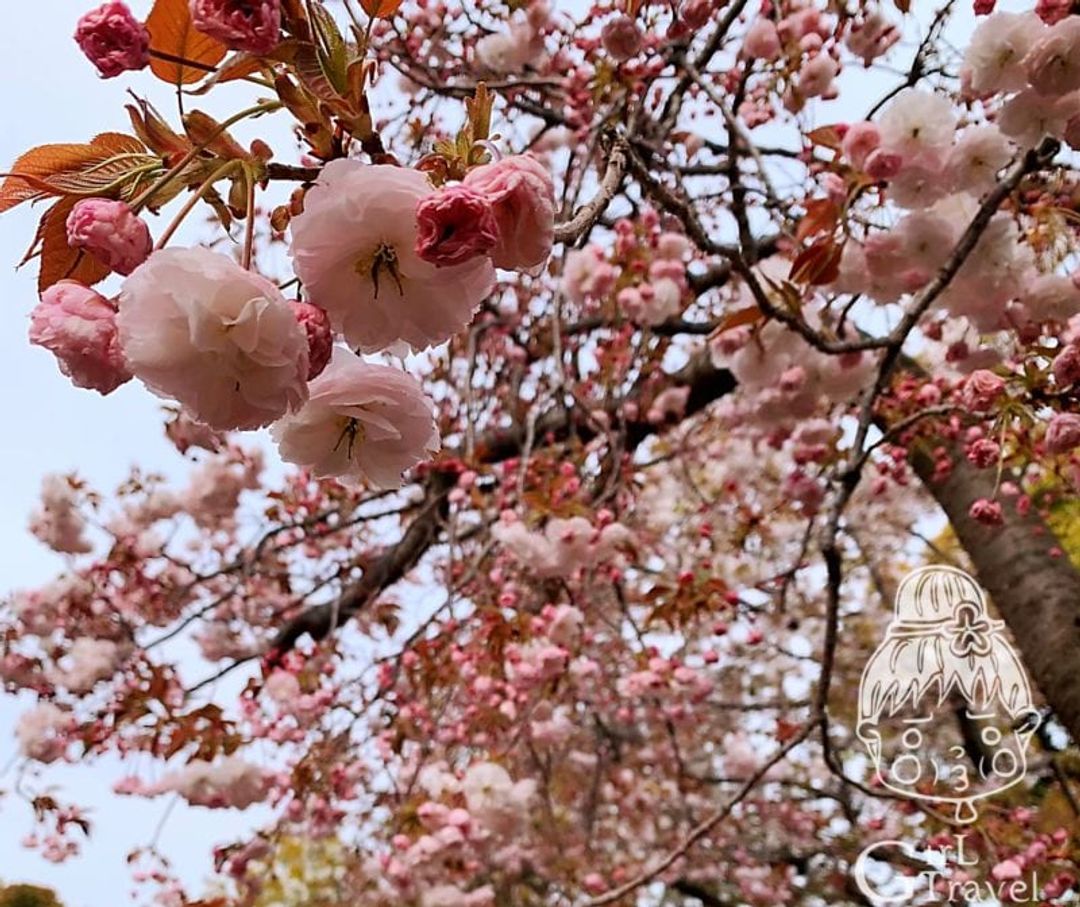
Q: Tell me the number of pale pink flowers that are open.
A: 3